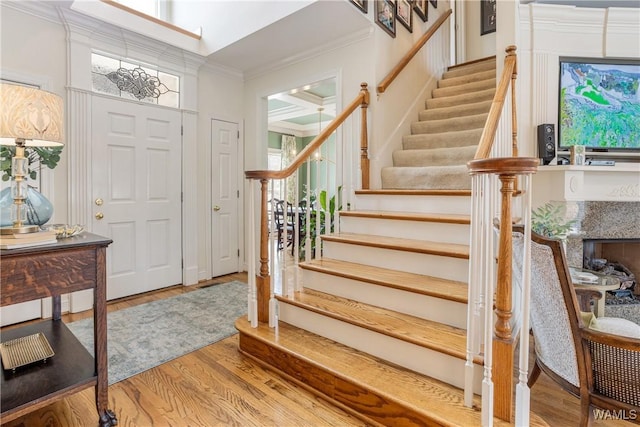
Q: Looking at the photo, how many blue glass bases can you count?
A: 1